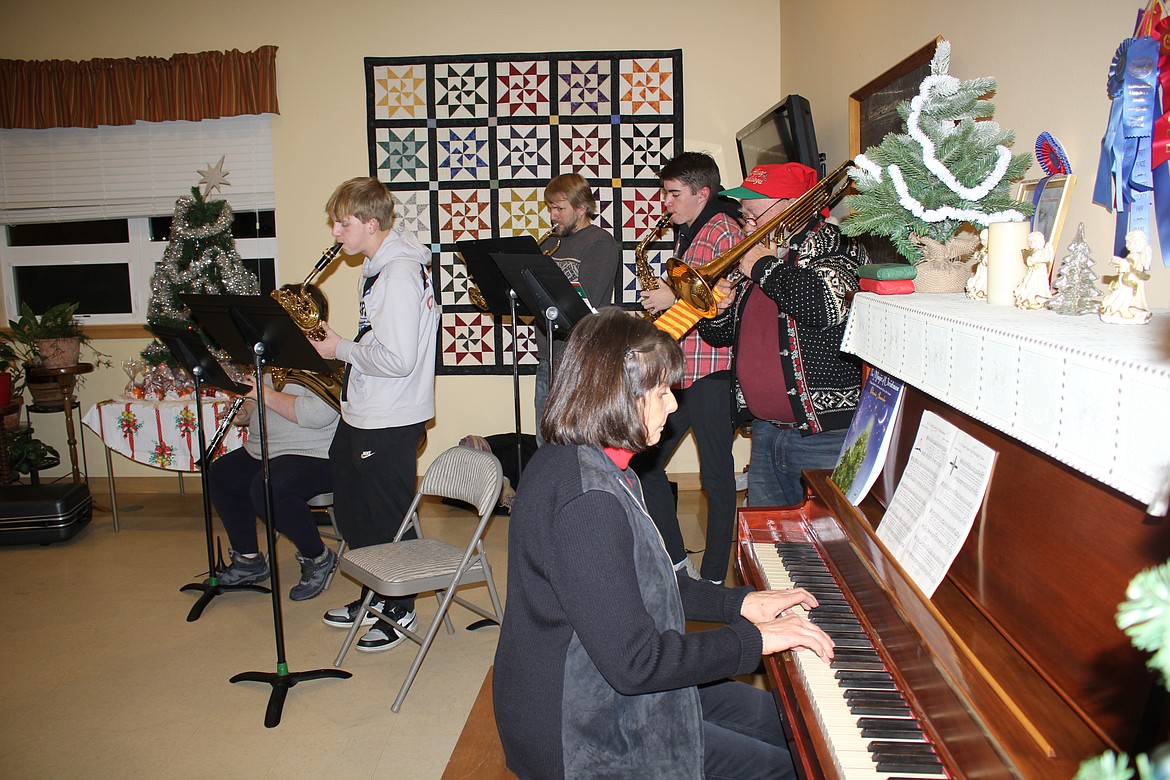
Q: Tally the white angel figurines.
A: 3